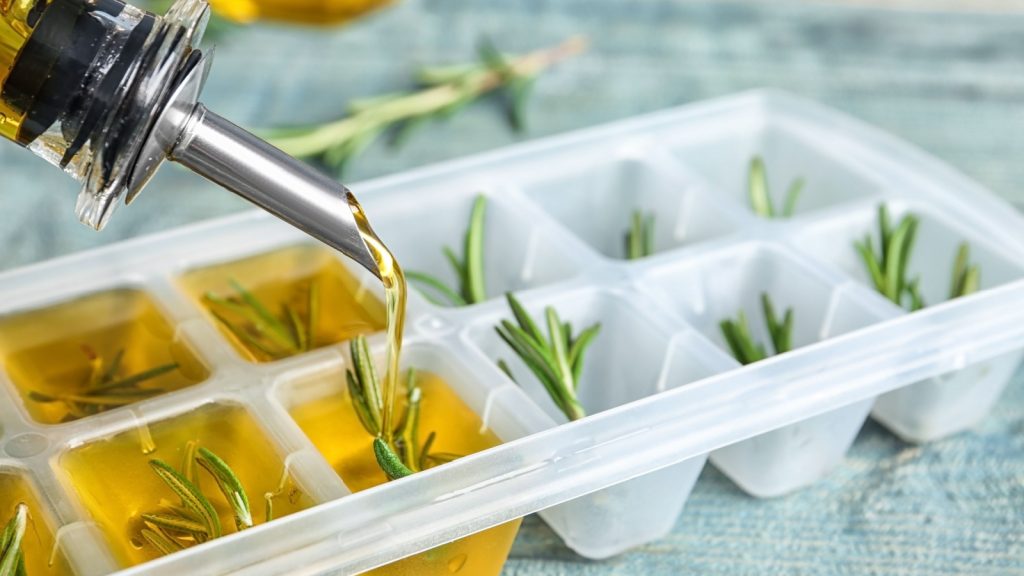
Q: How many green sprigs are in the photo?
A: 12